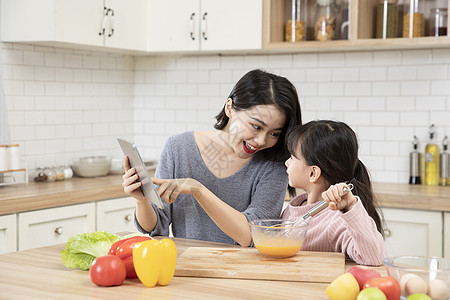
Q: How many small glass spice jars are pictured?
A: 4